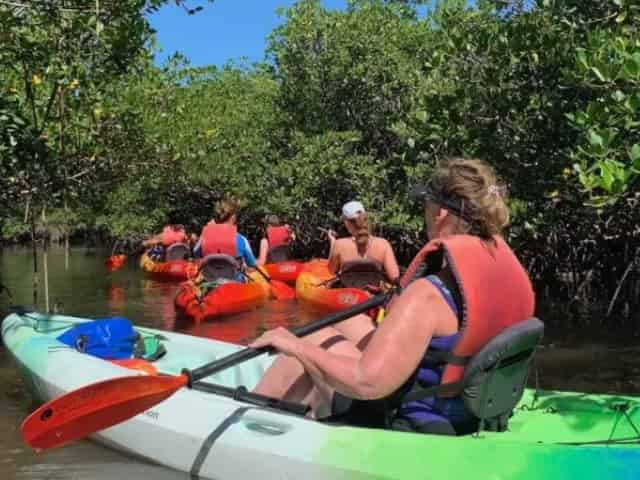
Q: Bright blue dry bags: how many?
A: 1